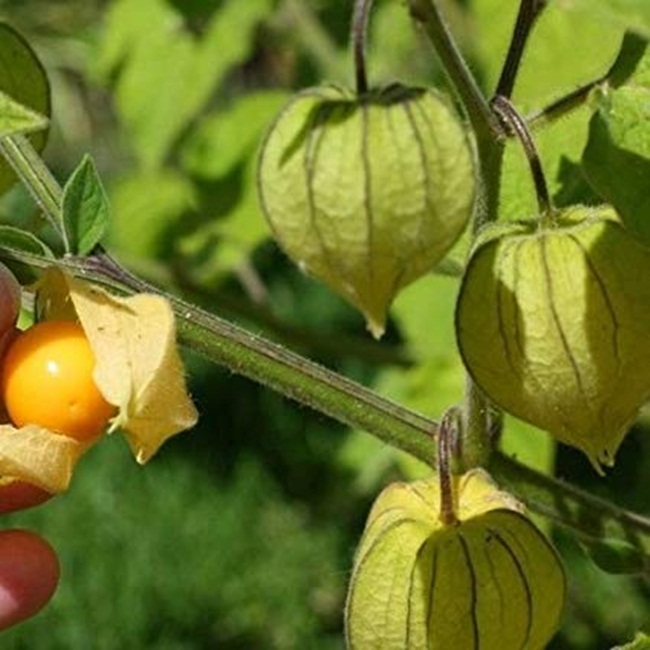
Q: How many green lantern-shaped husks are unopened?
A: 3